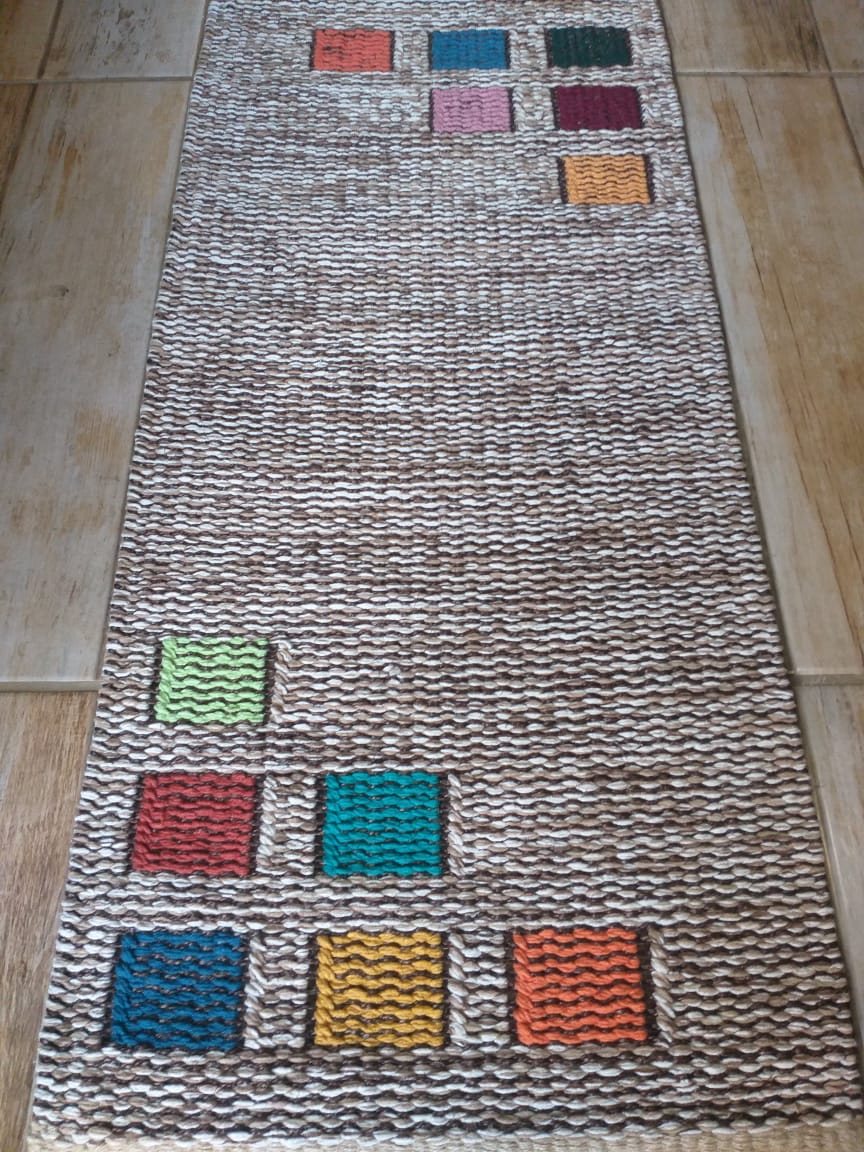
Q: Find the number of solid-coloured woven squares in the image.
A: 12